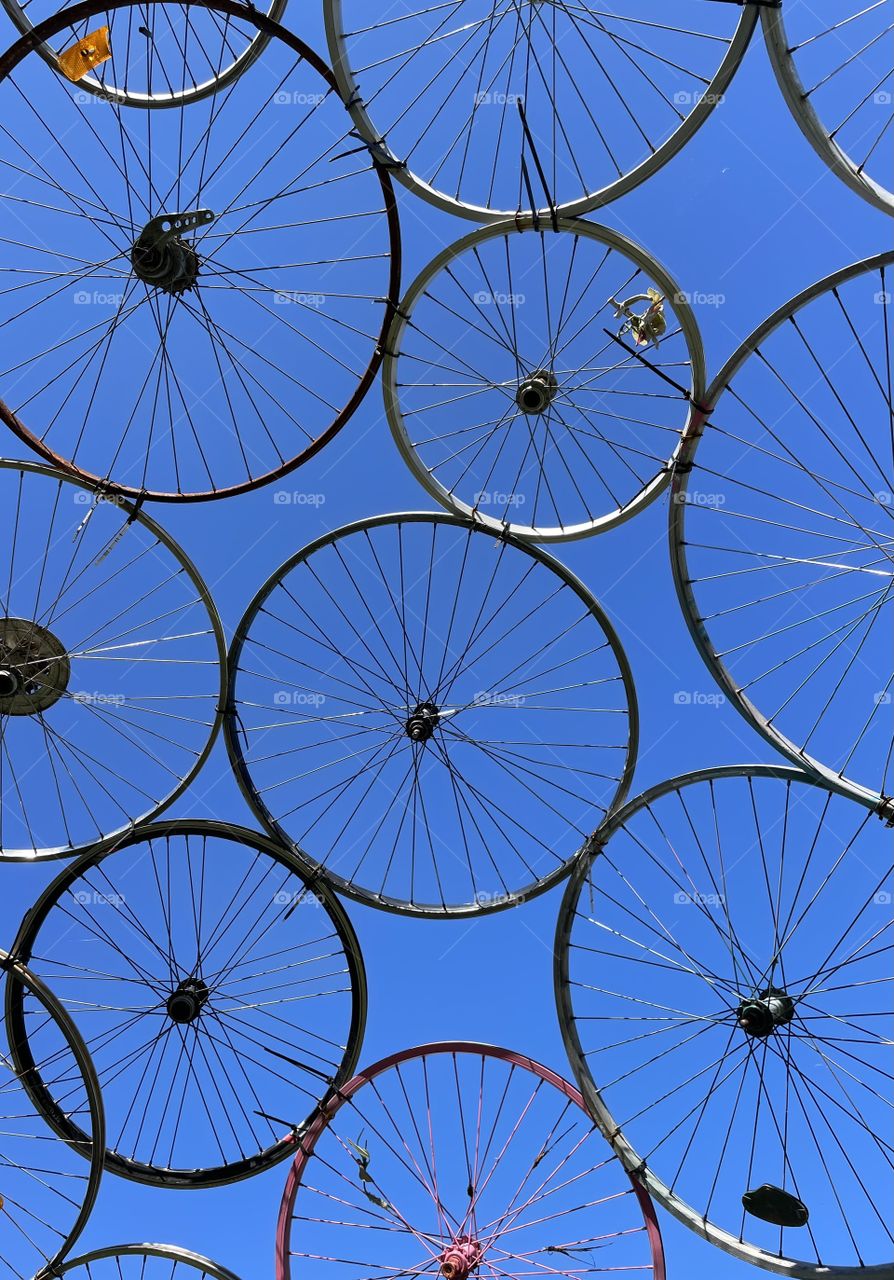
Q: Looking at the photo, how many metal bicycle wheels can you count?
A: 13